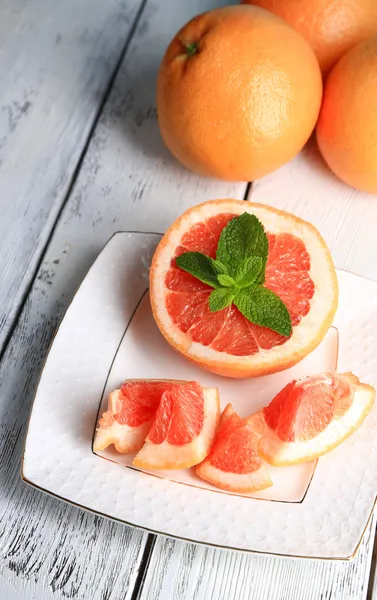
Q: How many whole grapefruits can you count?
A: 3